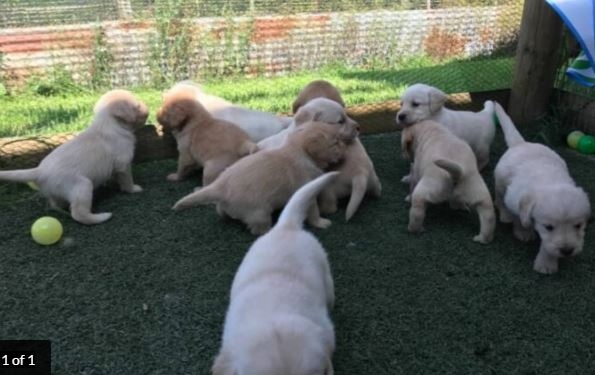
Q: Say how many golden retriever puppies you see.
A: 10